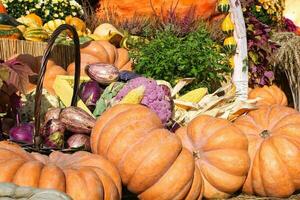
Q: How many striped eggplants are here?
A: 5